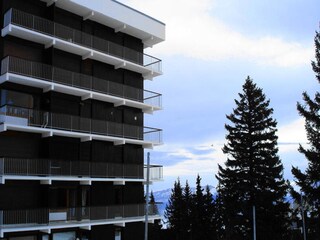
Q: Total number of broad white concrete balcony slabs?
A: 5